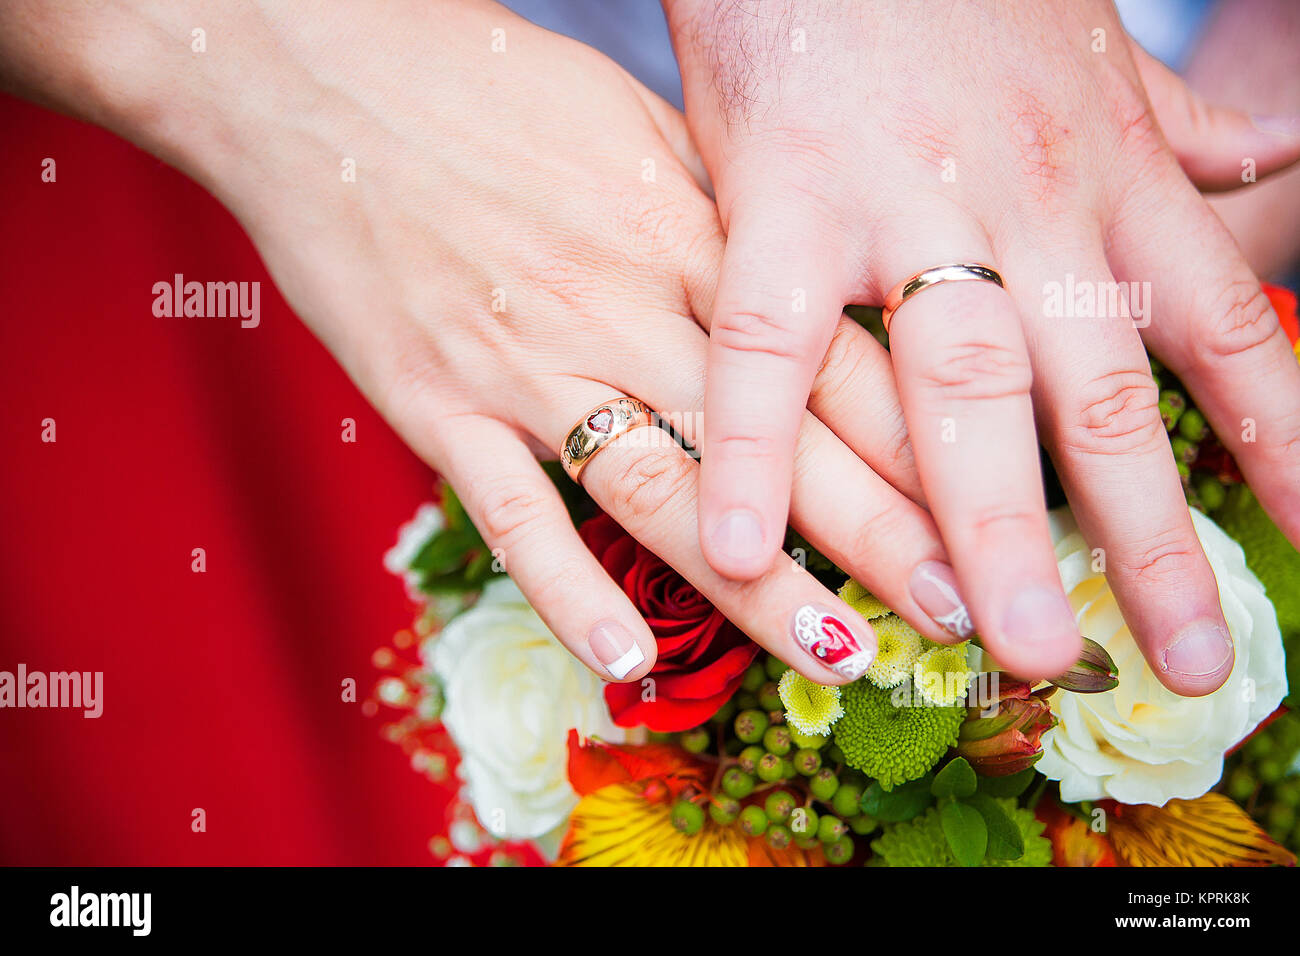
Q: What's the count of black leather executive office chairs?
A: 0